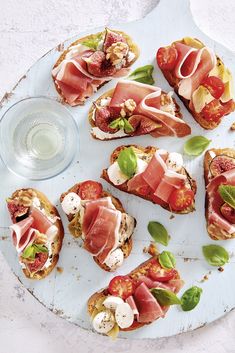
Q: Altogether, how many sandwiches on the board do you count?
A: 8